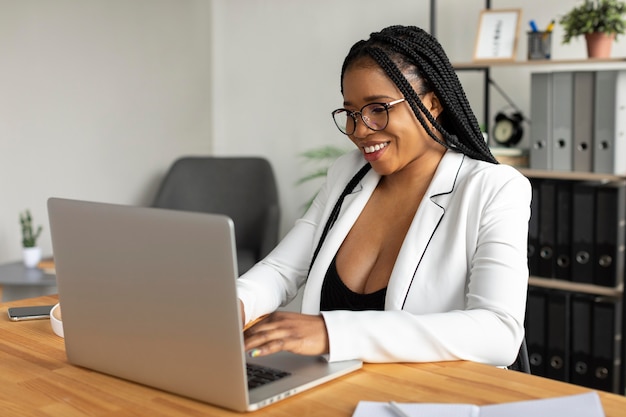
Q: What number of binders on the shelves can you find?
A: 13